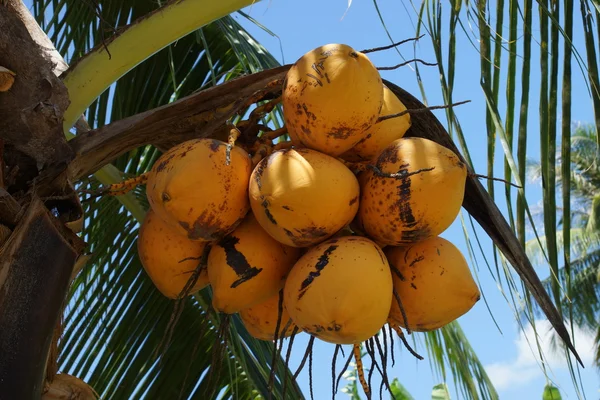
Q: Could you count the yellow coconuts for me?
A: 10